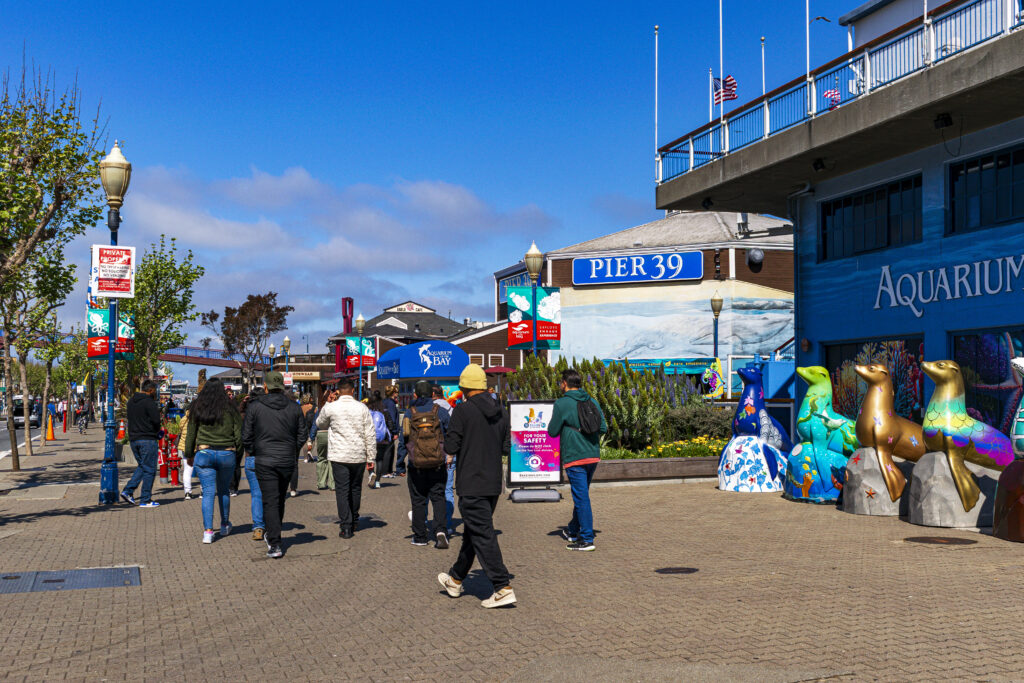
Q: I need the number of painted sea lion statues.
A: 5